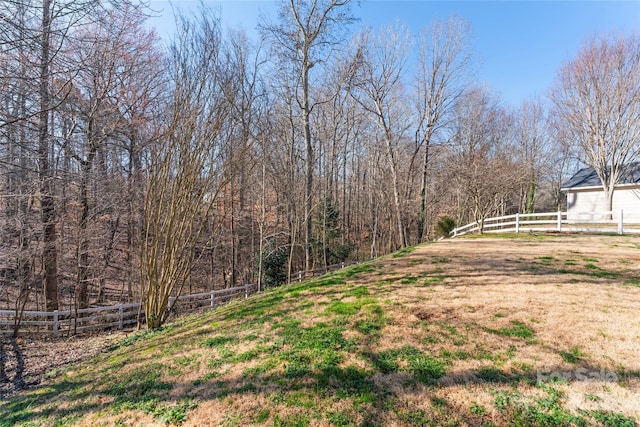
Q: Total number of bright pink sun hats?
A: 0